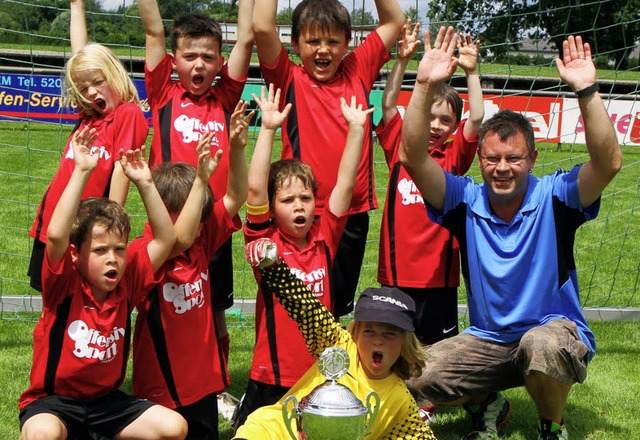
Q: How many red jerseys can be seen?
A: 7